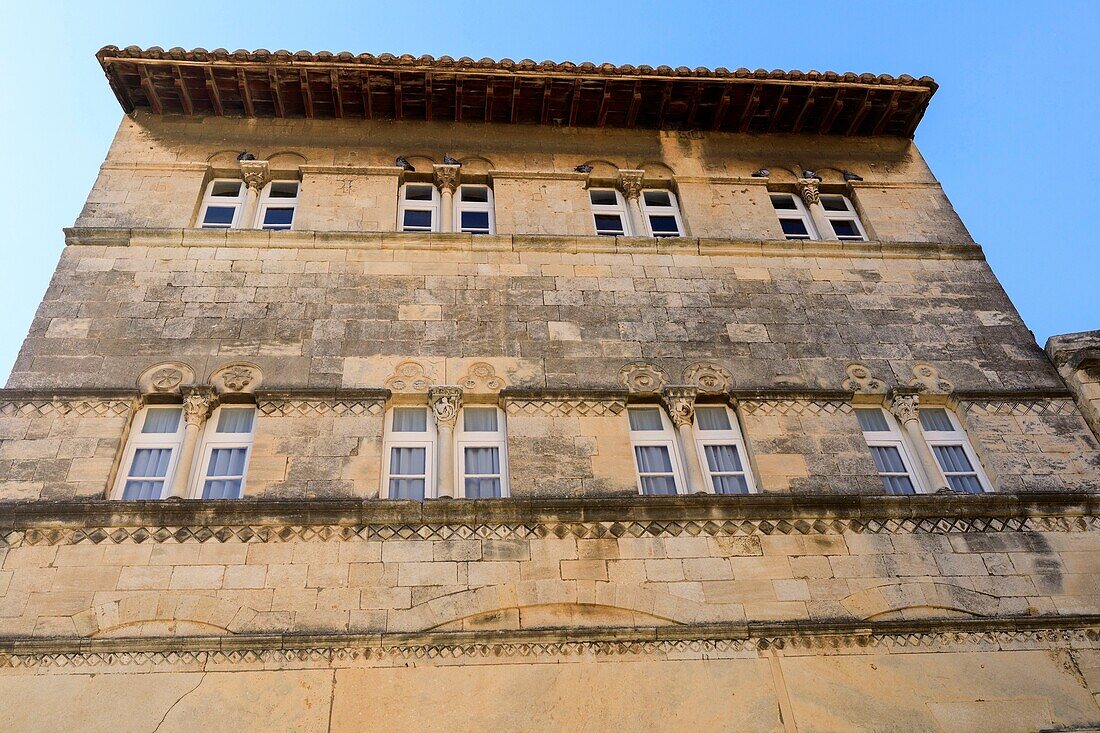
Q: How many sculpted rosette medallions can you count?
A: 8